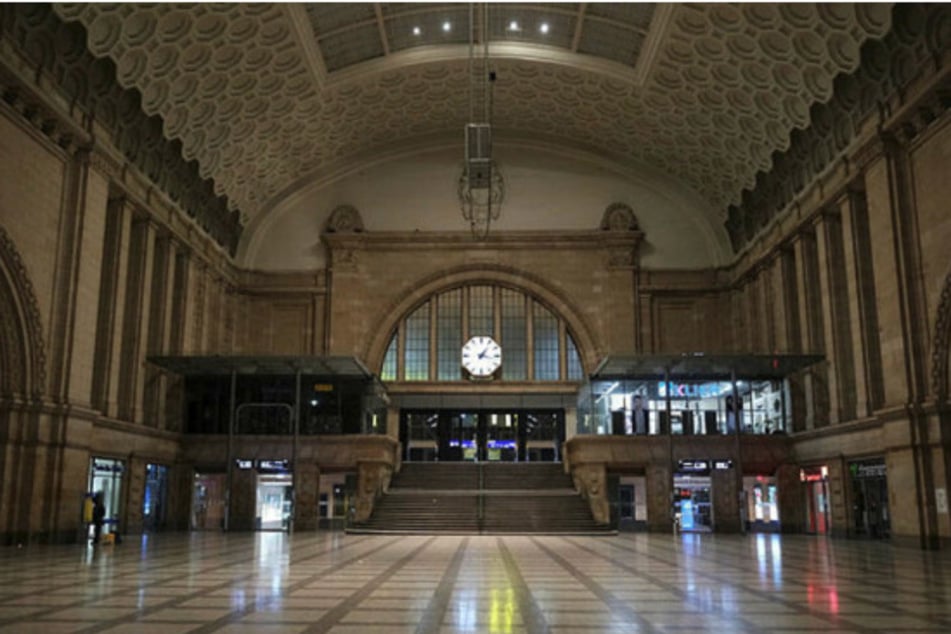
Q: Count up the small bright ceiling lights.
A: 4